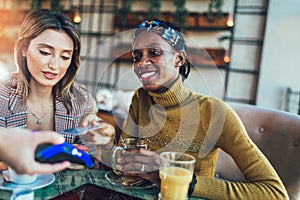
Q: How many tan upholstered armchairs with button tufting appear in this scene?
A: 1